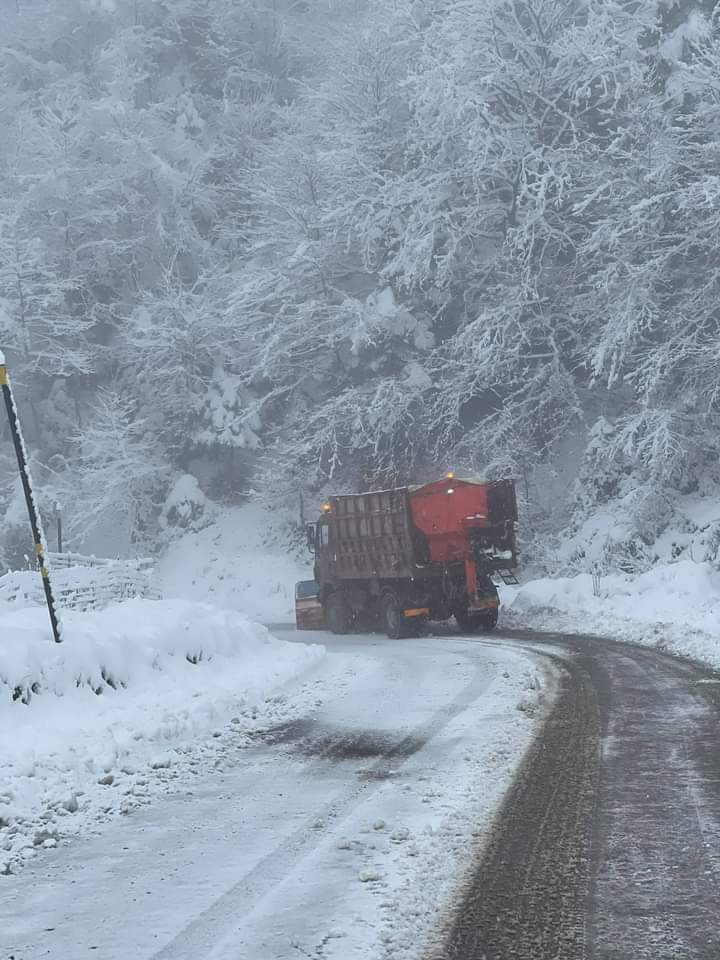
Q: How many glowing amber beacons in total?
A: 2